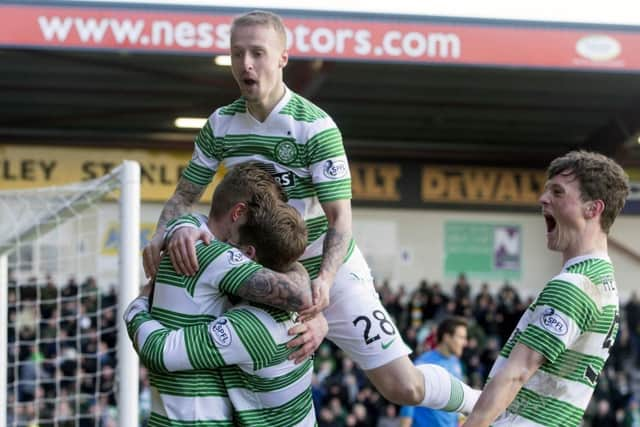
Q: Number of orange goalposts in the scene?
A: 0